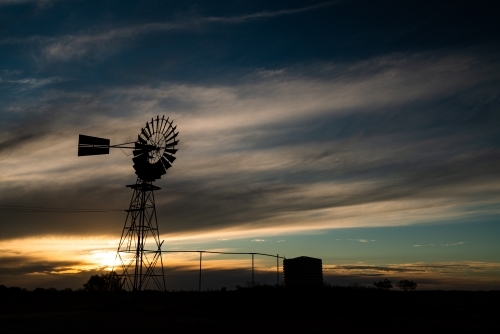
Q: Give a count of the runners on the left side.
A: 0